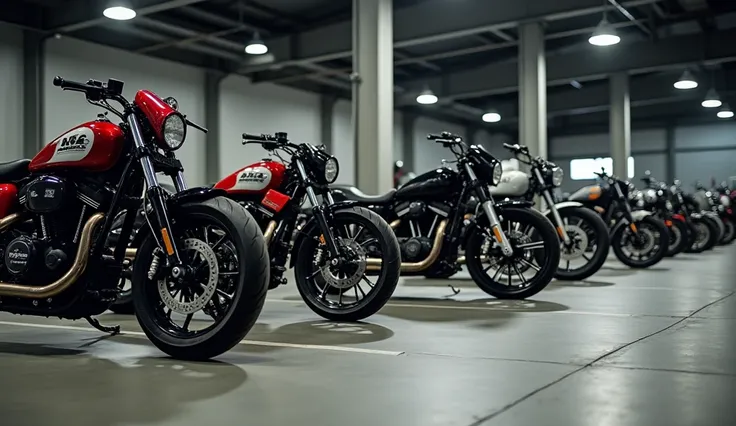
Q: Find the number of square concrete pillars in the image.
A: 3